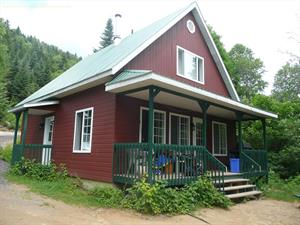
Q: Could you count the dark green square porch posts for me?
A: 6